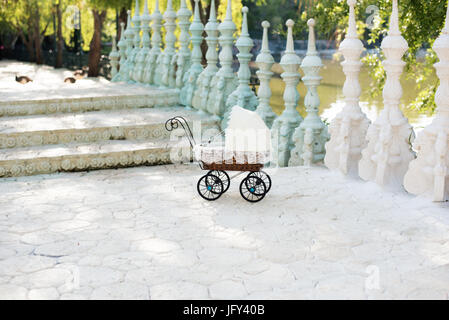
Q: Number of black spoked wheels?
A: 4